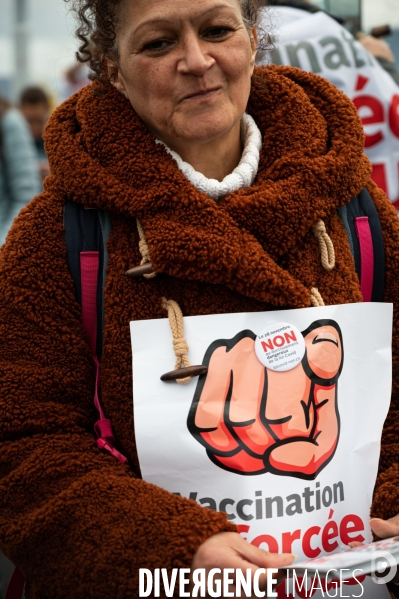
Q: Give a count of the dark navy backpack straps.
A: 2